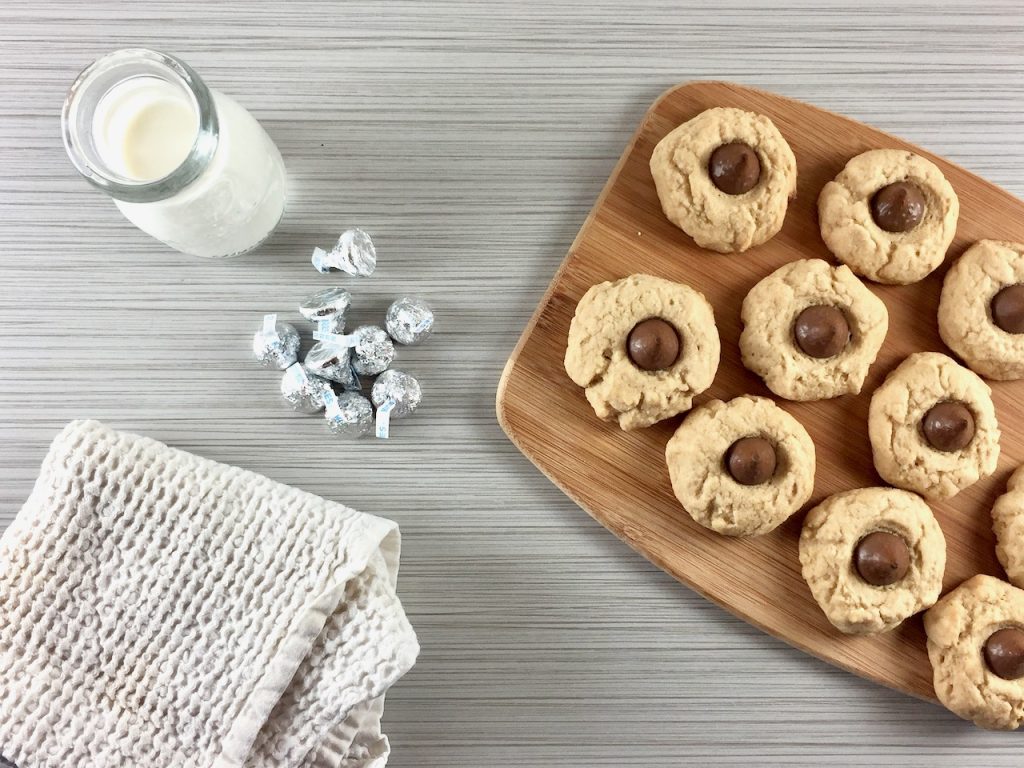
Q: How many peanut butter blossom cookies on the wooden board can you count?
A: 10